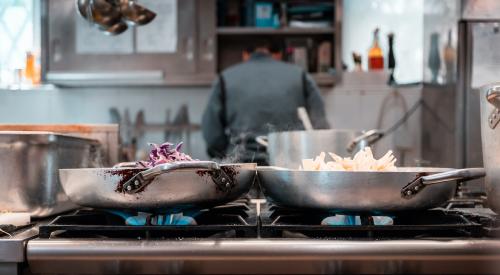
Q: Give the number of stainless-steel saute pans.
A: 2